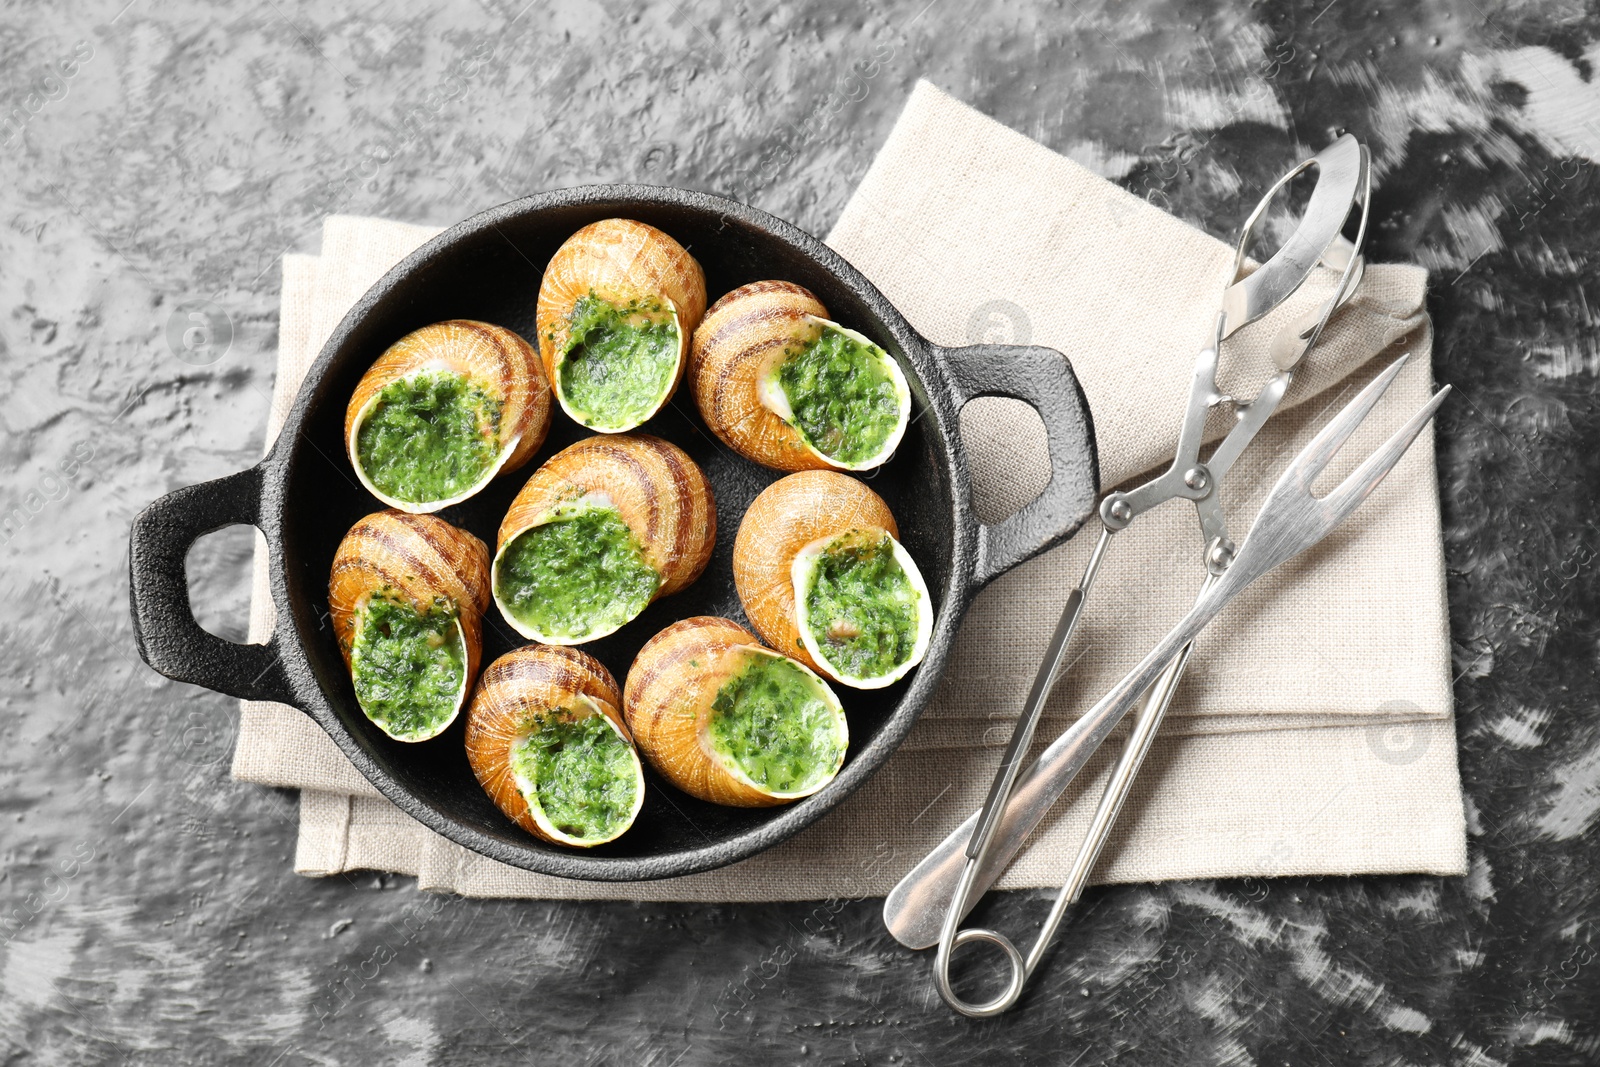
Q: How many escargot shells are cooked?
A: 8